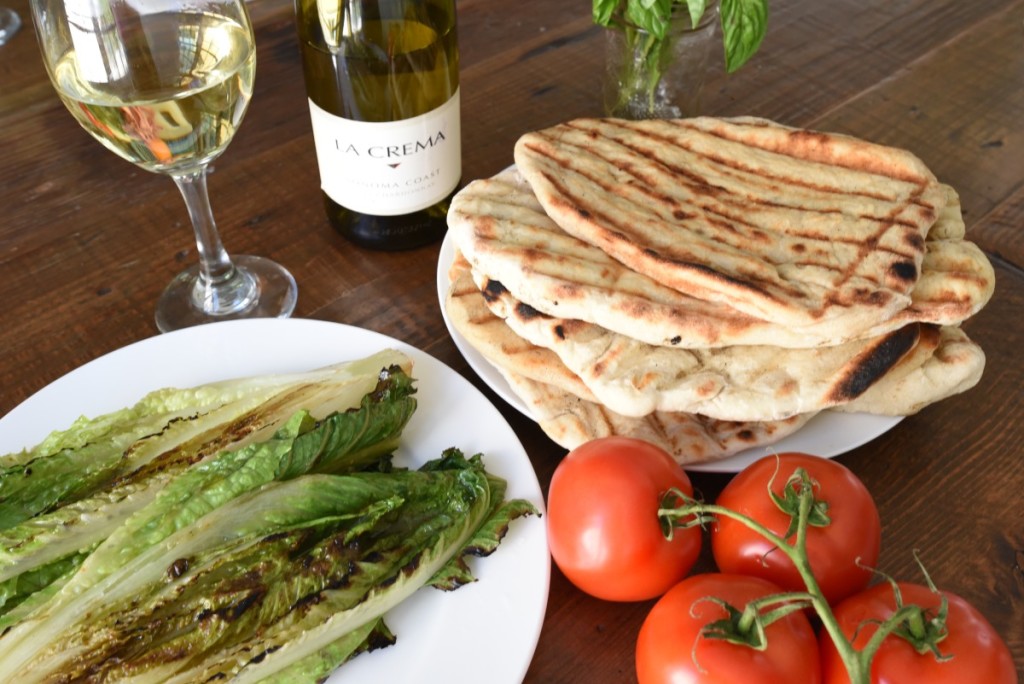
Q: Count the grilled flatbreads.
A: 5